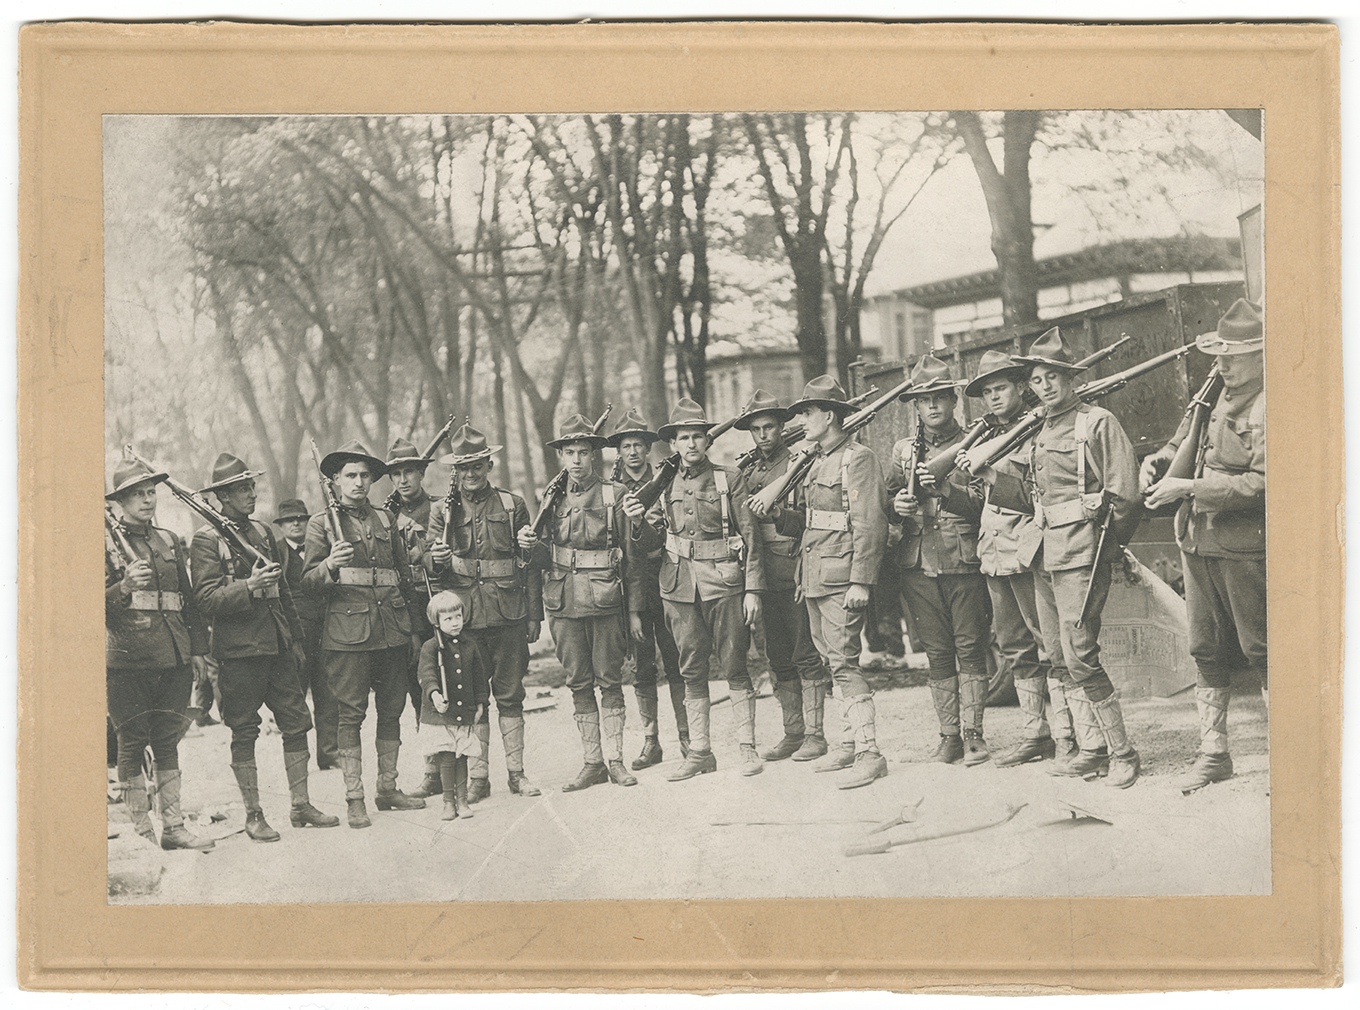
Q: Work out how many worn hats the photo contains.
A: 15